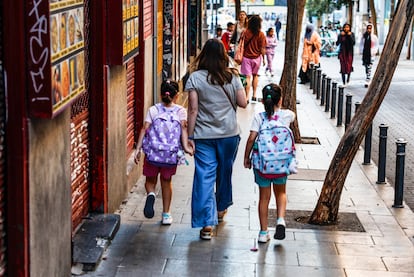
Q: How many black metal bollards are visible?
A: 12